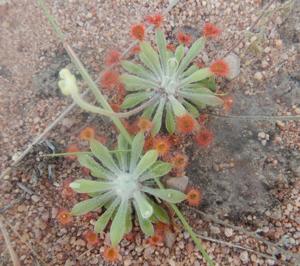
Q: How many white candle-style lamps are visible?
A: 0